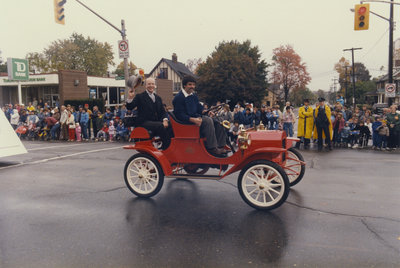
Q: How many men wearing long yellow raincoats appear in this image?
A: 2